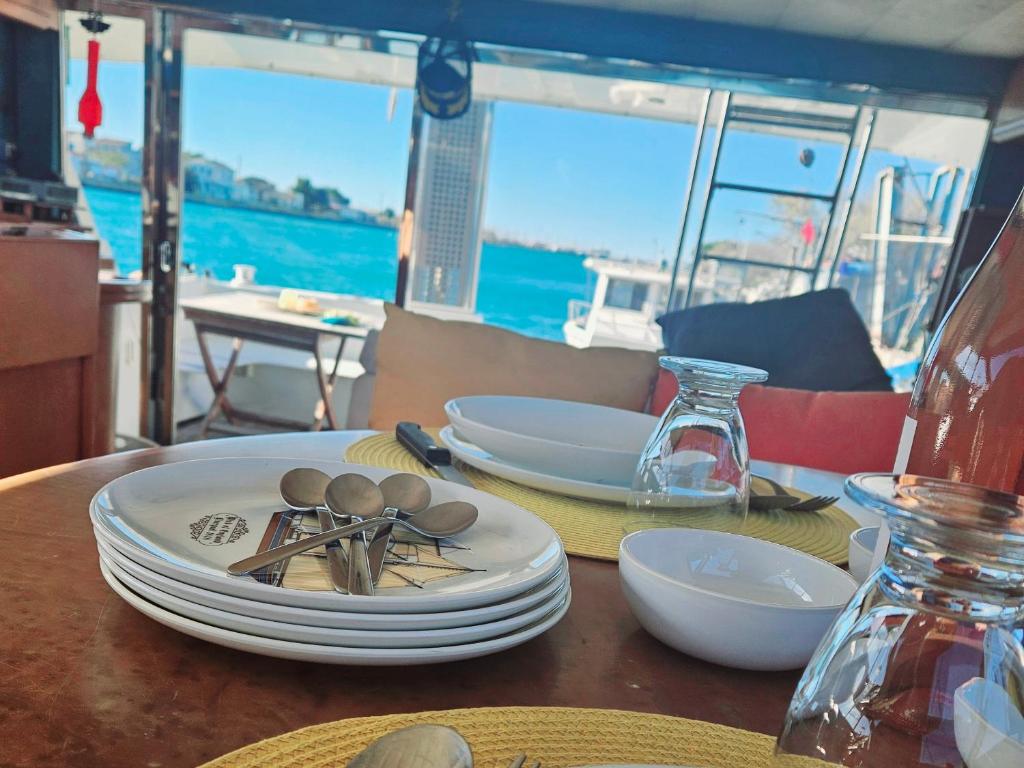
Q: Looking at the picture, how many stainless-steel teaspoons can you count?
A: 4